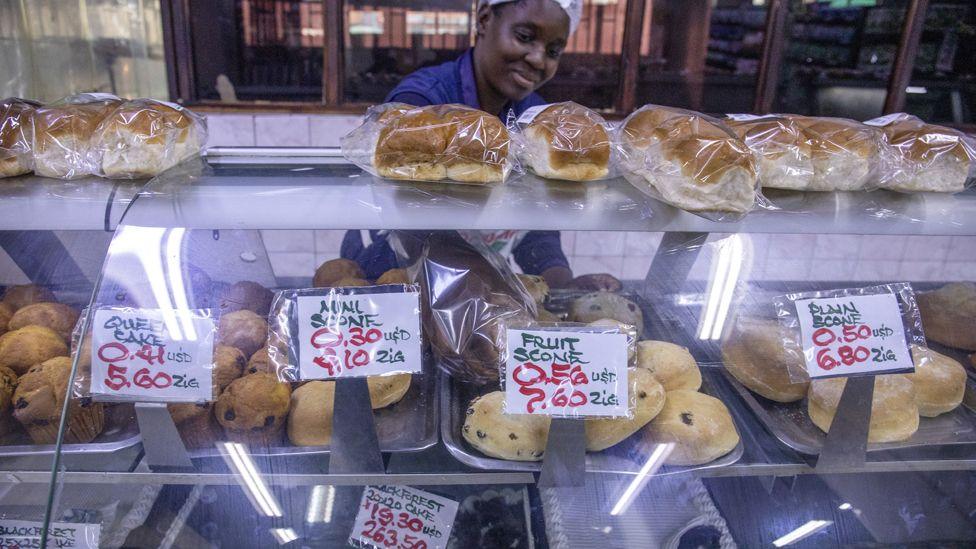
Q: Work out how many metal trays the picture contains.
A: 4